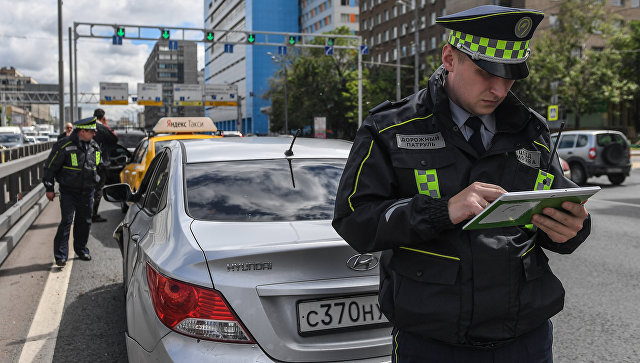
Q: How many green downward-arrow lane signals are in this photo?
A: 6